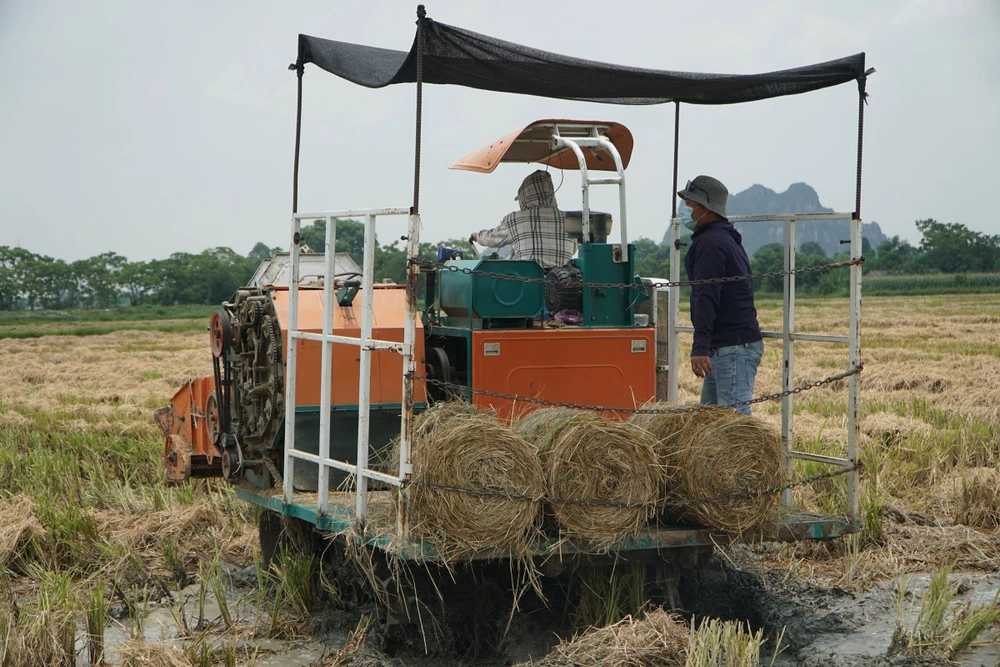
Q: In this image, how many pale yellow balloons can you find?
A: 0